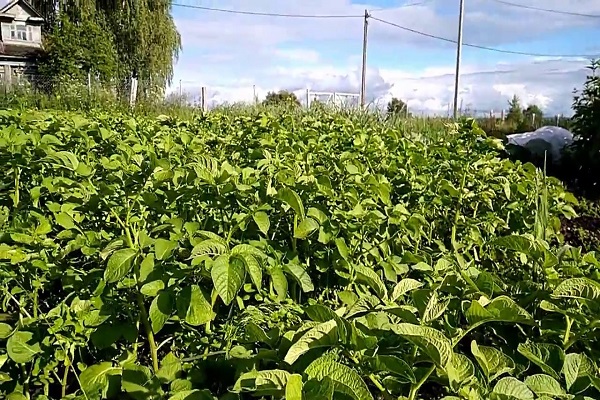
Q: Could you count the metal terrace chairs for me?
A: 0